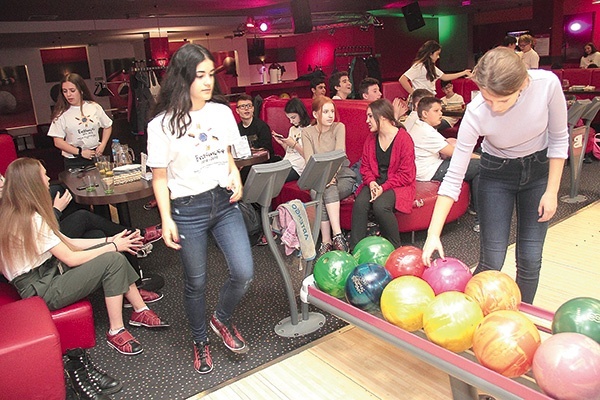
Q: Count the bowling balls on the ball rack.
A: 11